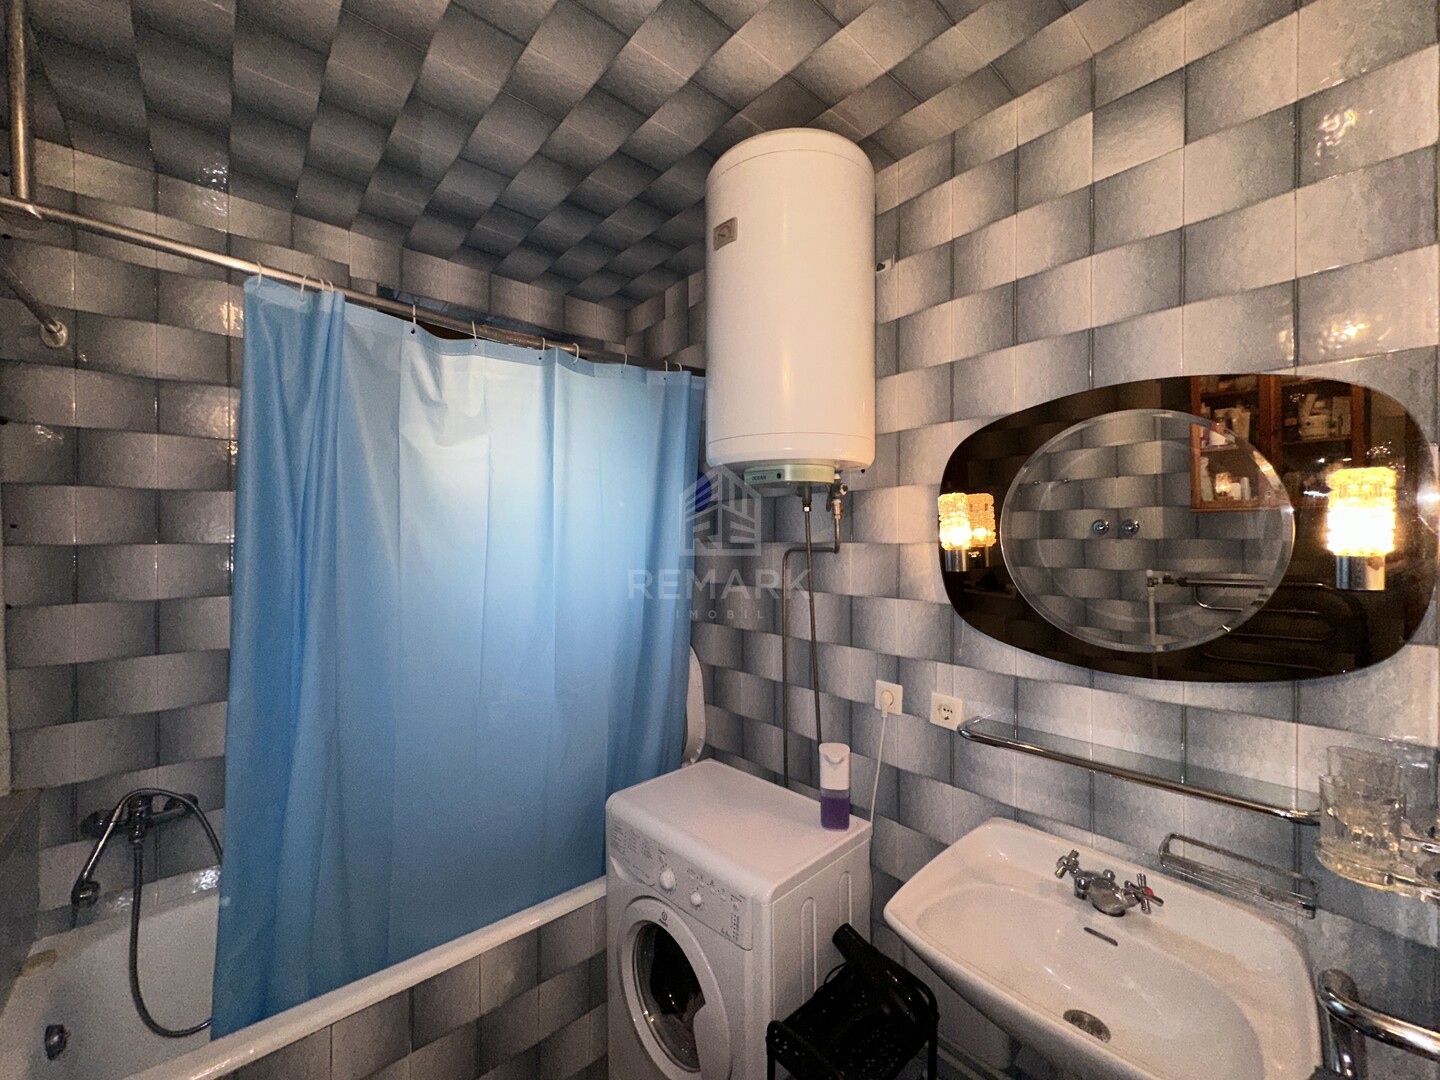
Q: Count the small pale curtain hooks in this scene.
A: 11